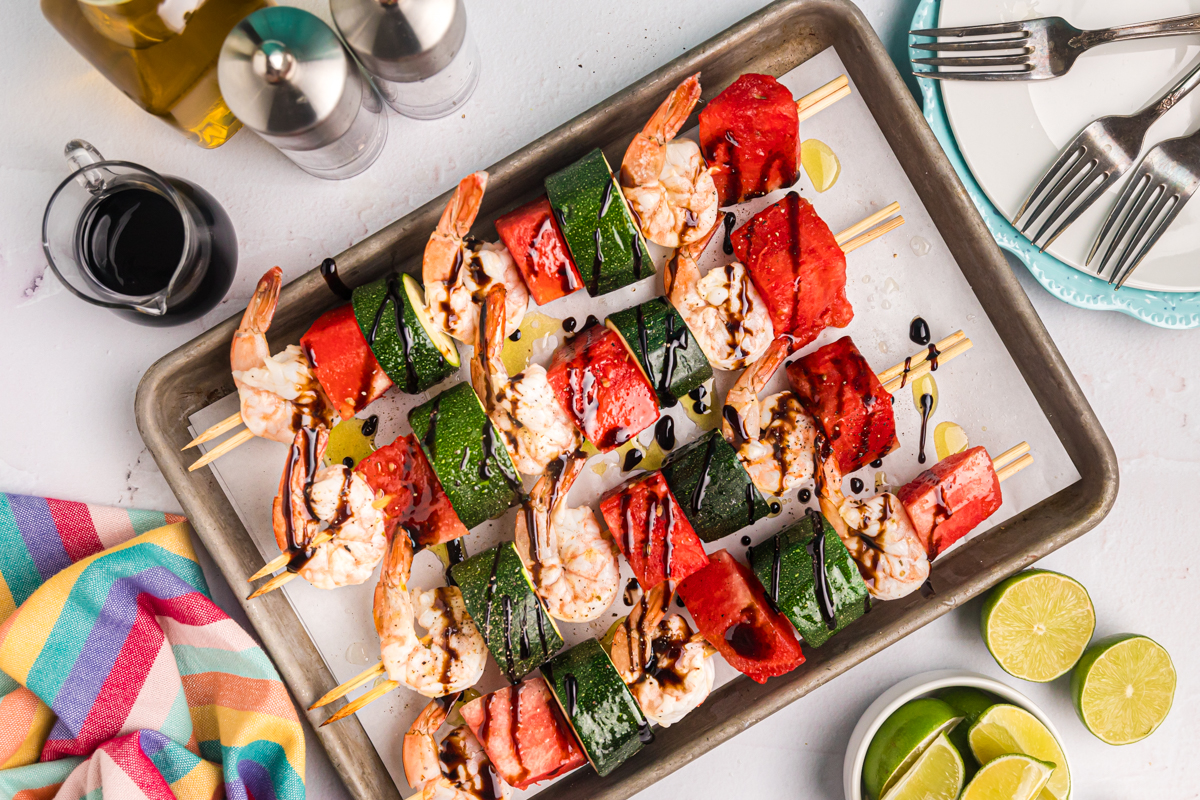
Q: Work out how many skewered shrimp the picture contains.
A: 12